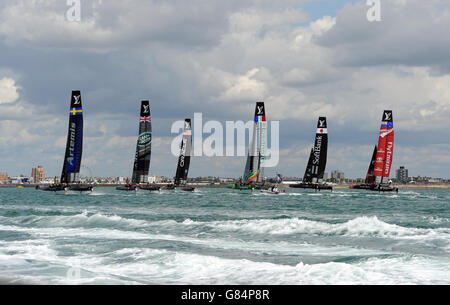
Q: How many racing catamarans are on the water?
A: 6